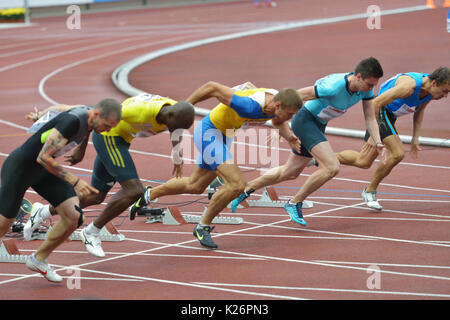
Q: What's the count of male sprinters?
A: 5